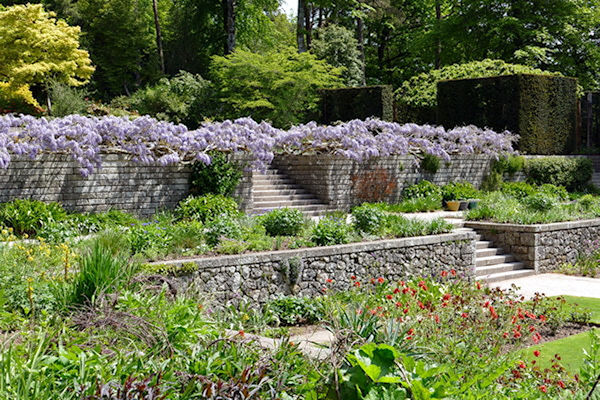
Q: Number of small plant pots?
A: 3